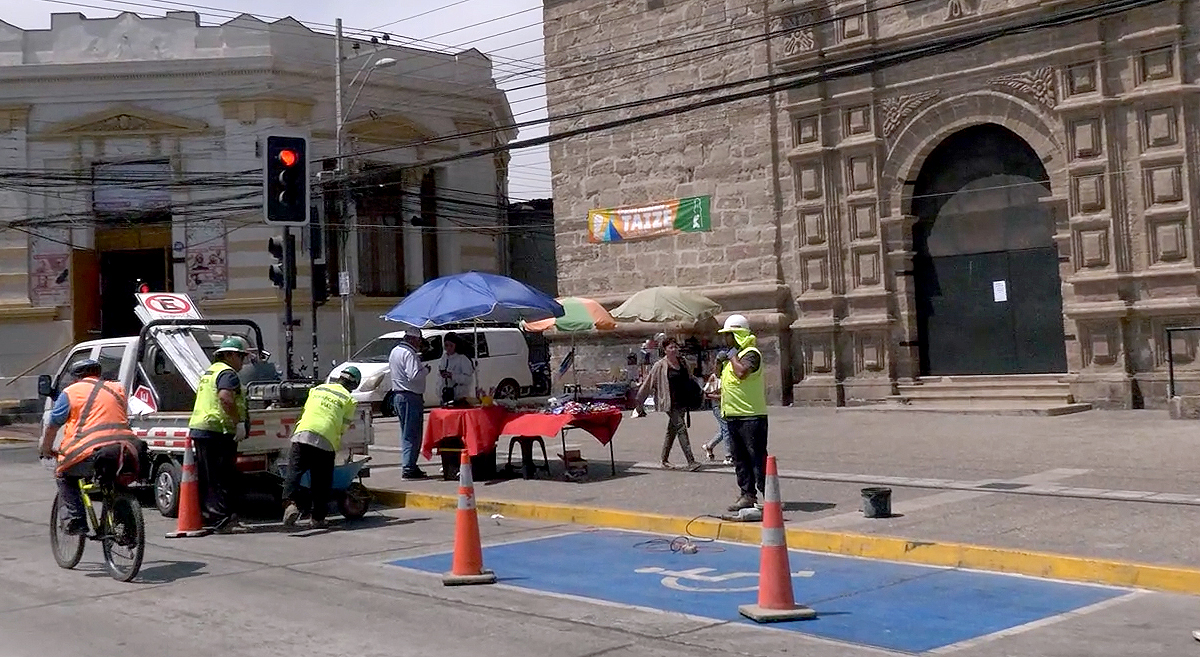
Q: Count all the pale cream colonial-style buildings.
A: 1